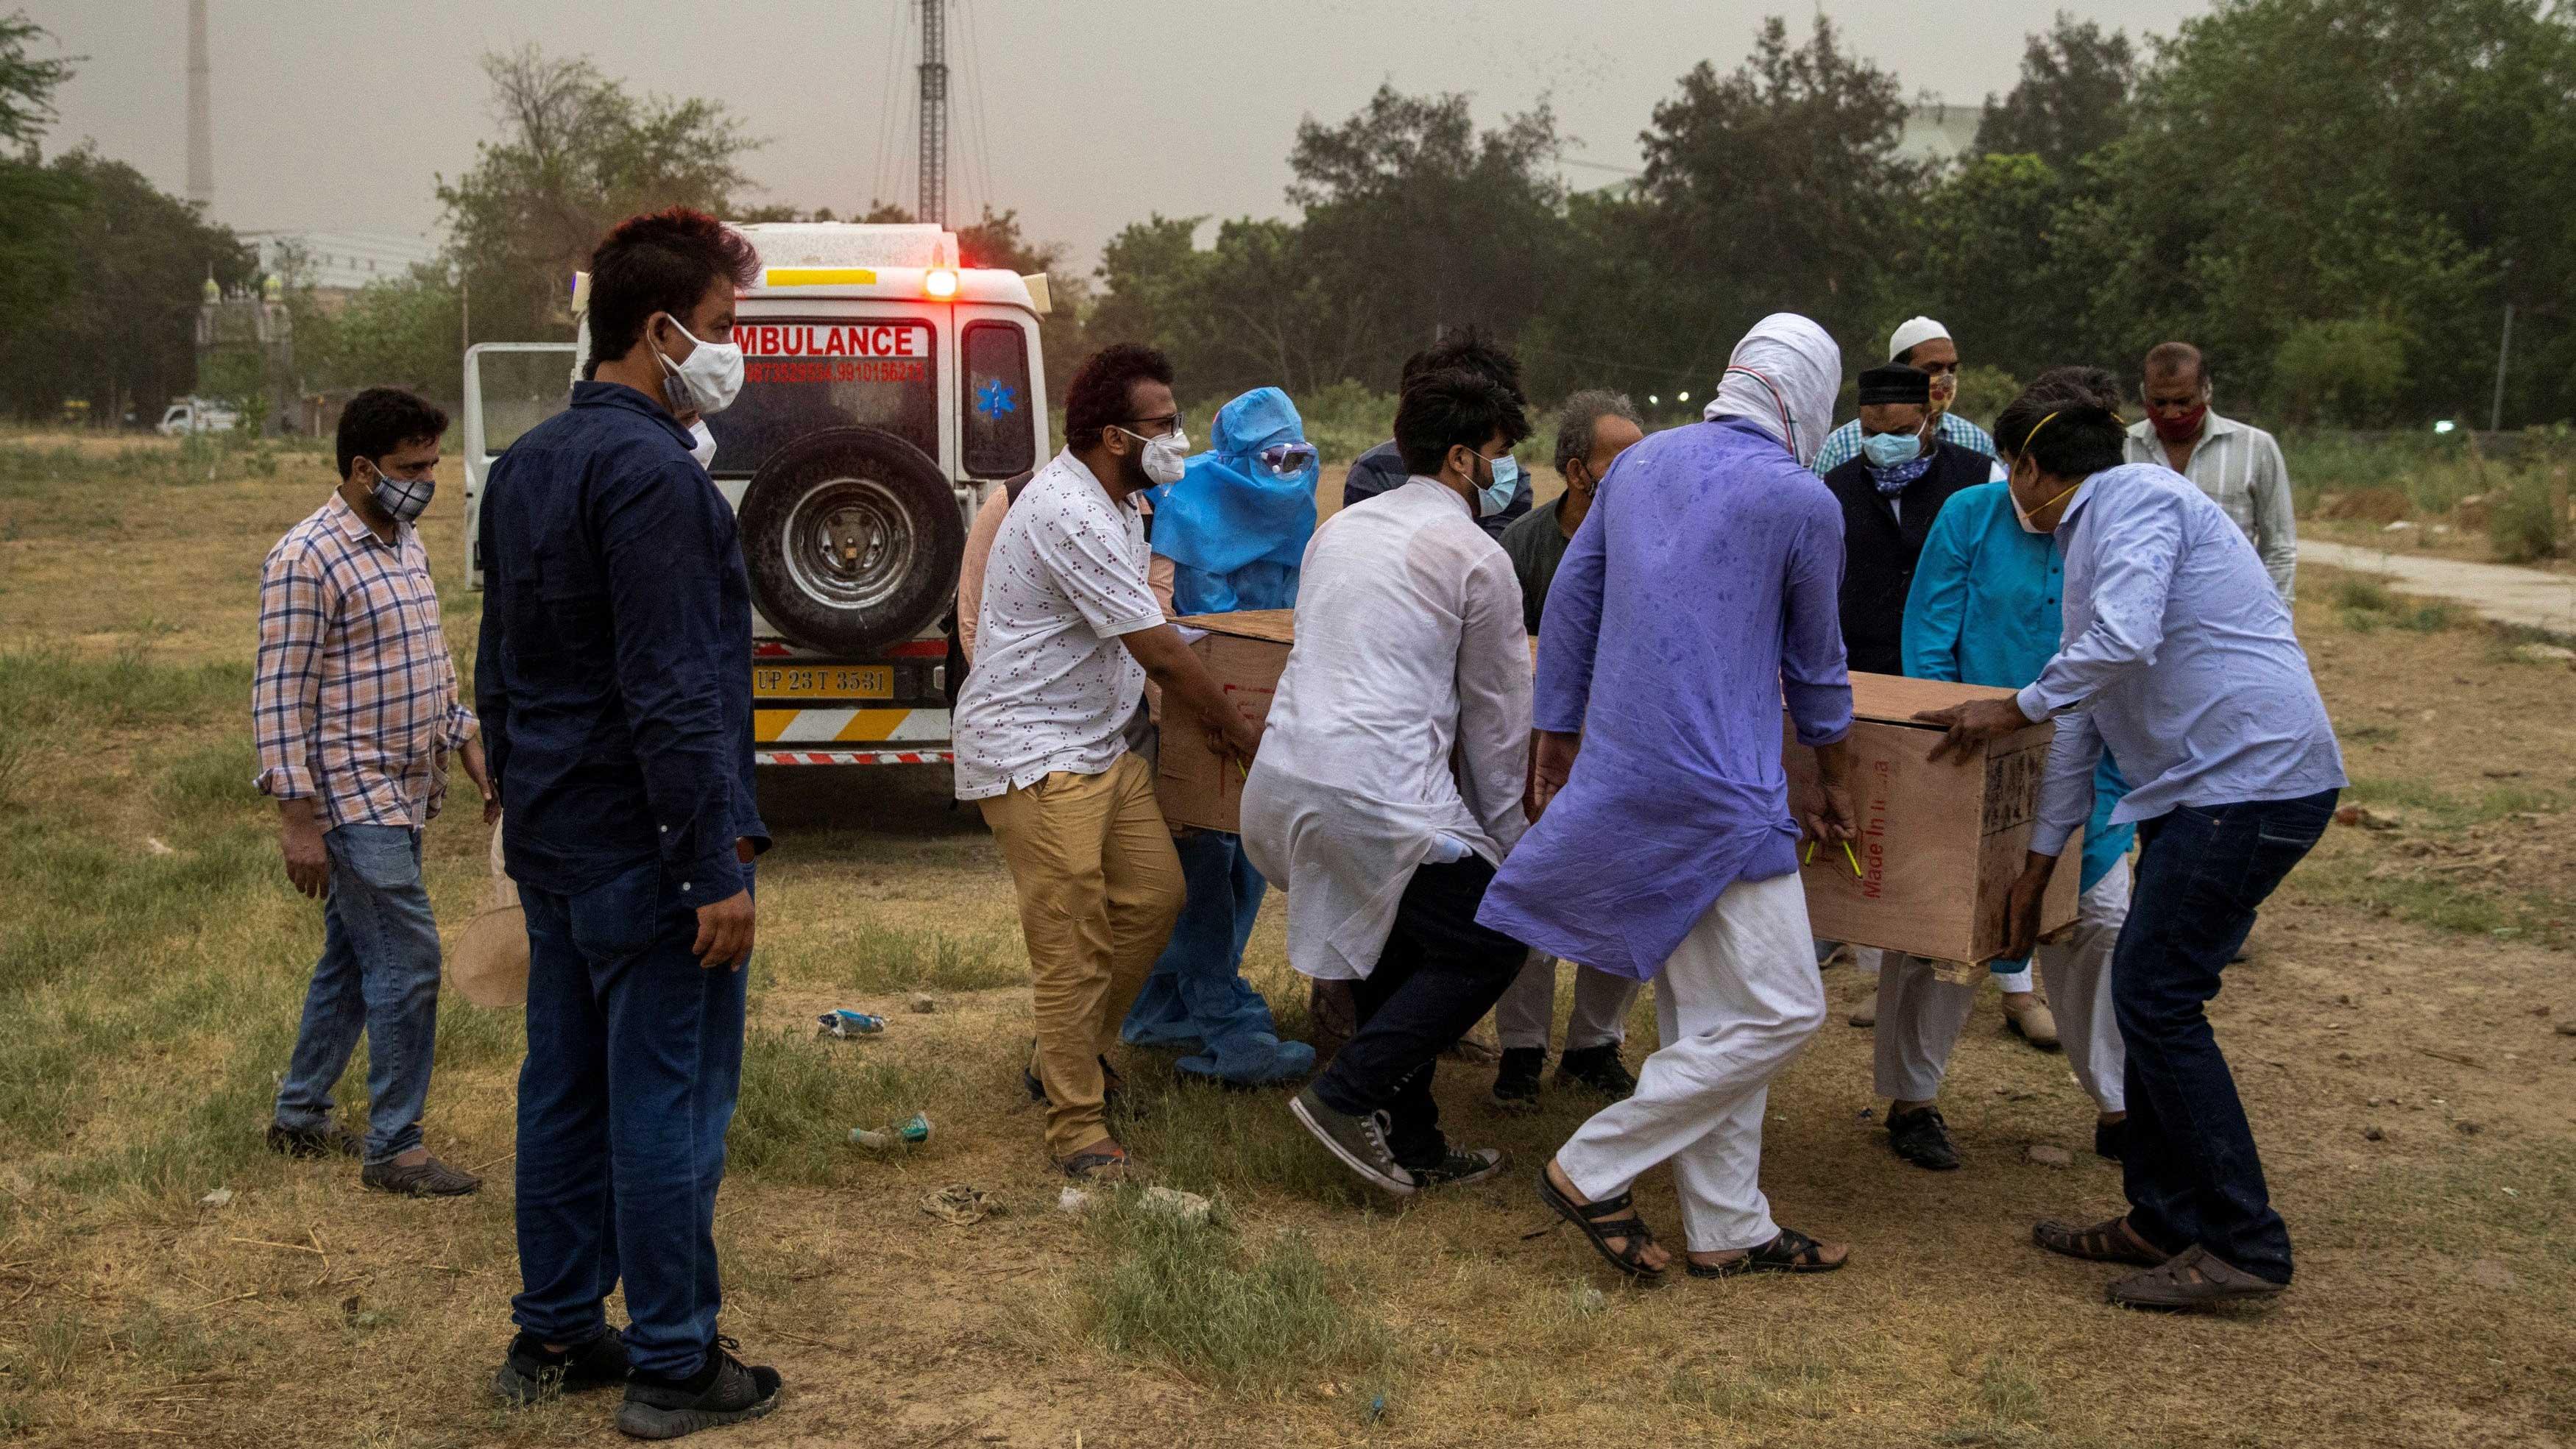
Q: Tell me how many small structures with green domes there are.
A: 2